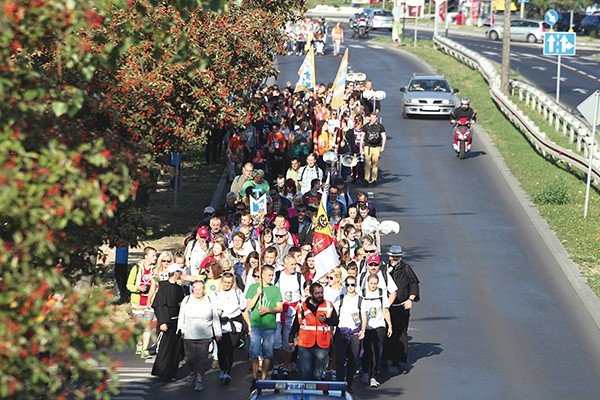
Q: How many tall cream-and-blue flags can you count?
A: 2